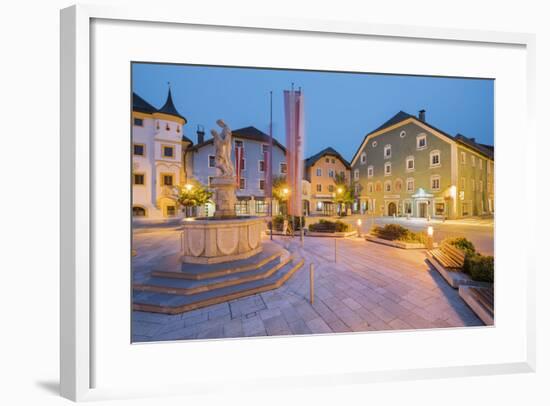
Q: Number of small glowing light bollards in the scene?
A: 2